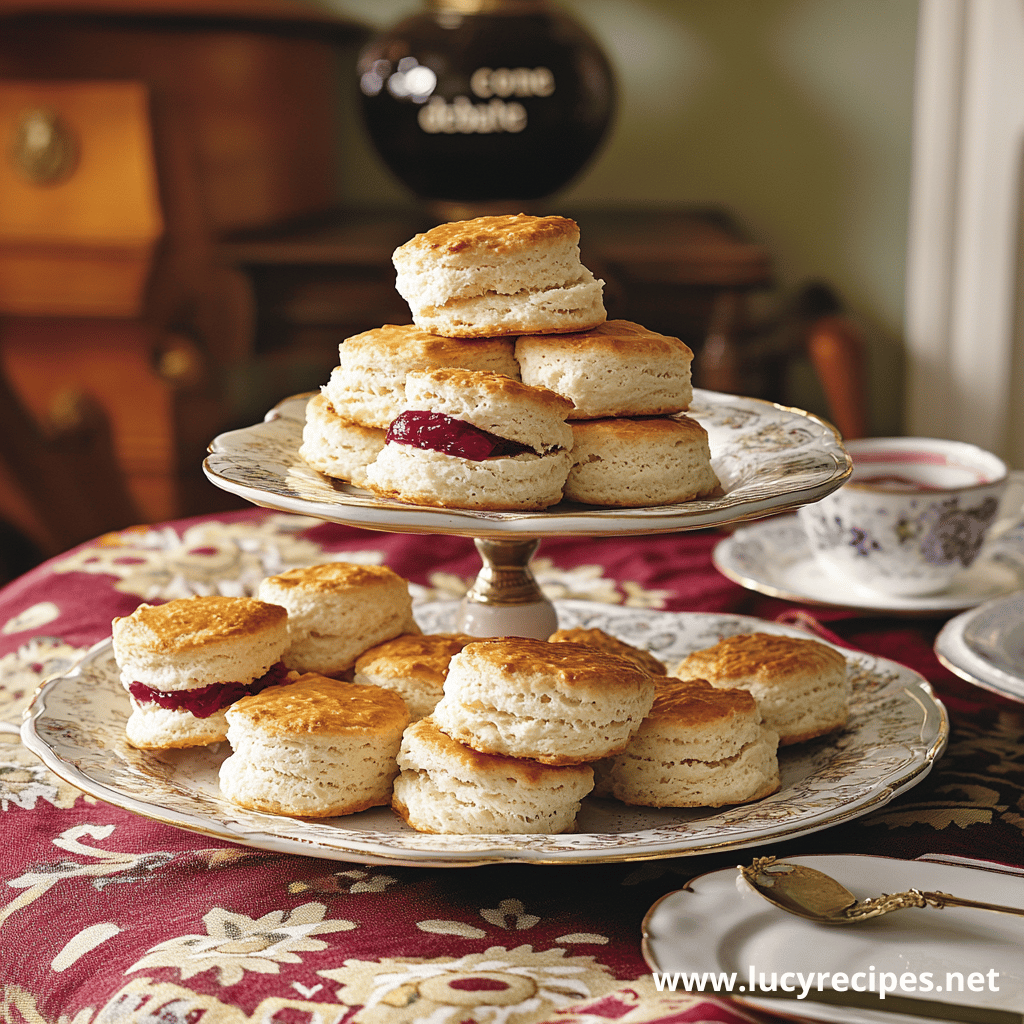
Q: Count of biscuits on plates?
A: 15